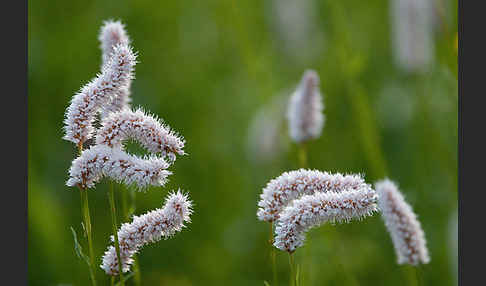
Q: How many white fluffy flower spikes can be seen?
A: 9